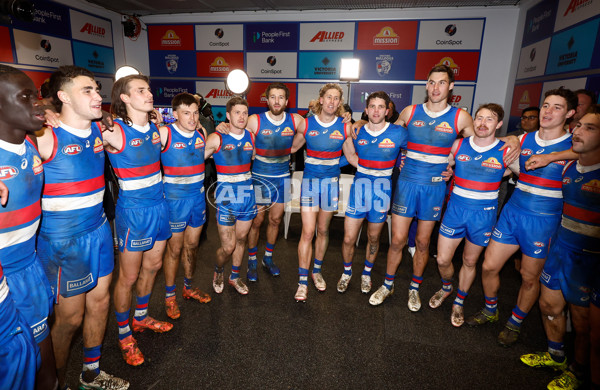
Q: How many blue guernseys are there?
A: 12